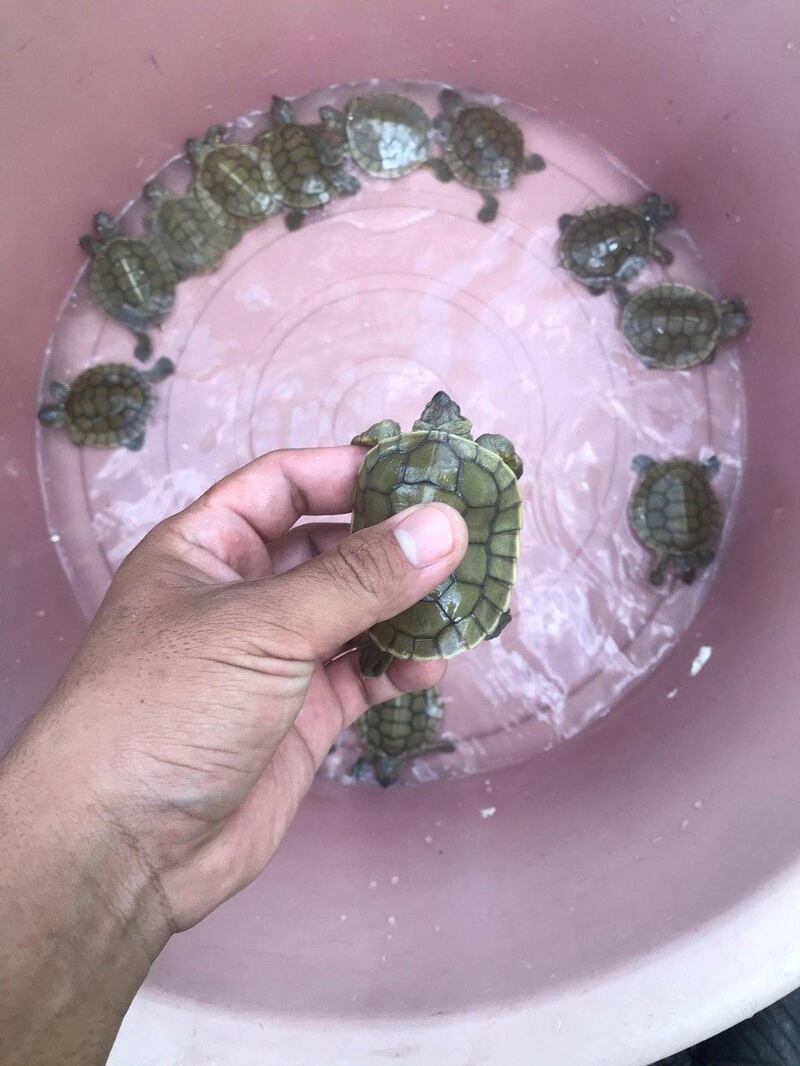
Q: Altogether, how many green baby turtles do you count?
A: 12